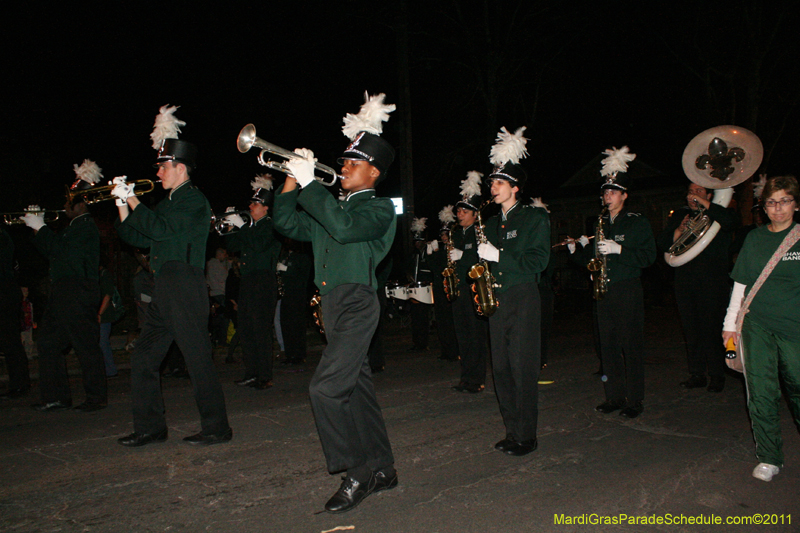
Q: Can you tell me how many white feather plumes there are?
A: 11